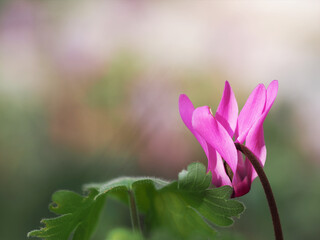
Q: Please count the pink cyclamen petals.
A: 5